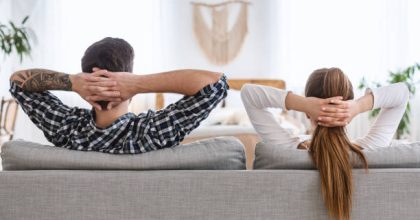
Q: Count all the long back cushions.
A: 2